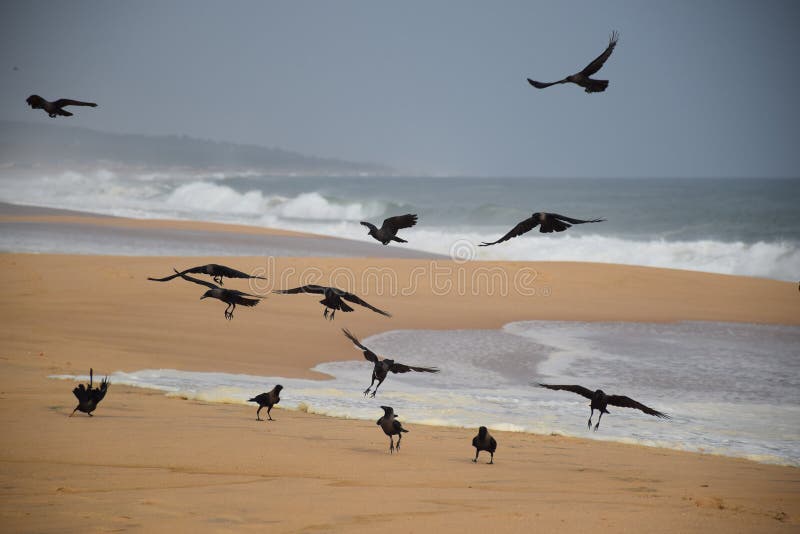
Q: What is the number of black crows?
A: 13